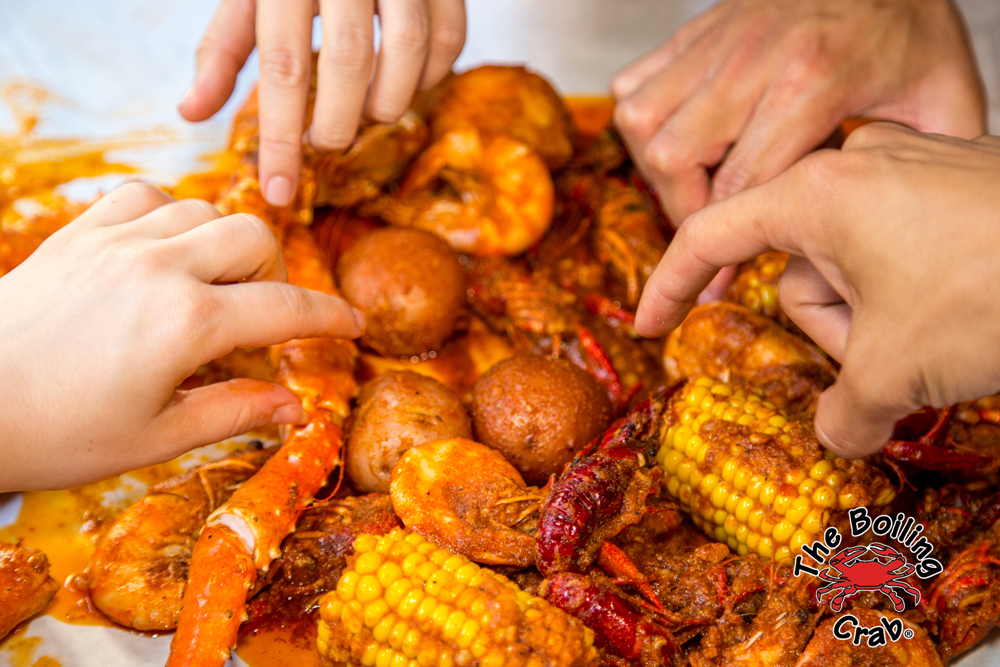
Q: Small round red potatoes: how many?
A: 3